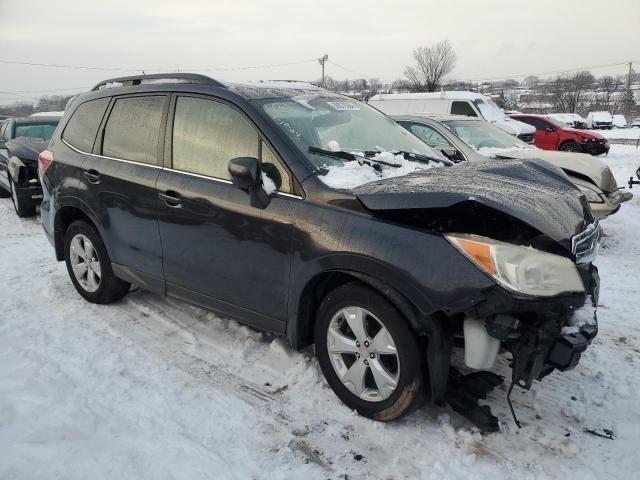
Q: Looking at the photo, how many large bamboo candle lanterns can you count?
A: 0